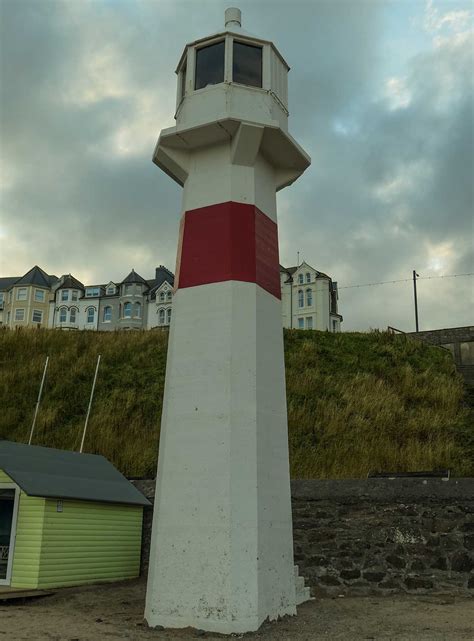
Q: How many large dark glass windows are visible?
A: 2